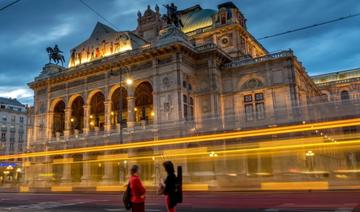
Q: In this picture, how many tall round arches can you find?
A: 5